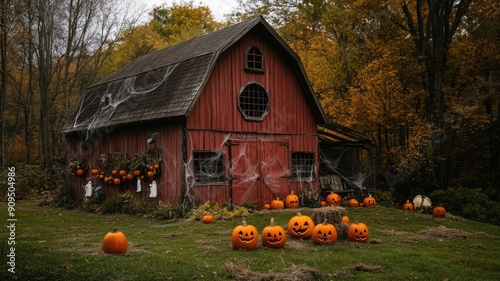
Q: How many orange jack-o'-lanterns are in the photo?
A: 12